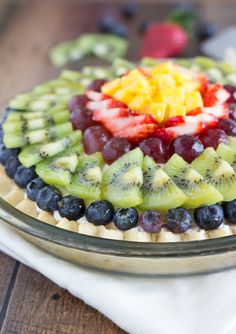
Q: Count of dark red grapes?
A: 11